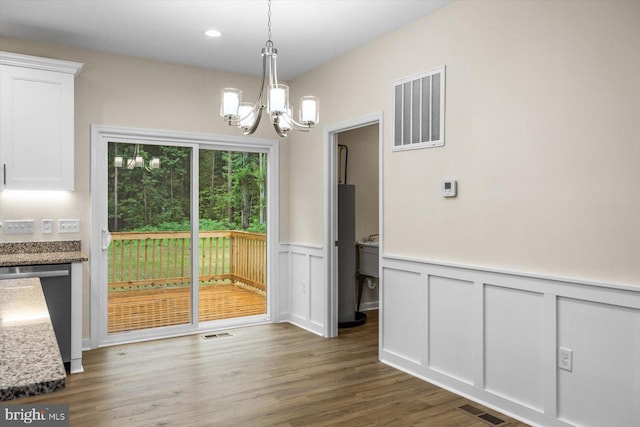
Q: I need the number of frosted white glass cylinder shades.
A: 5